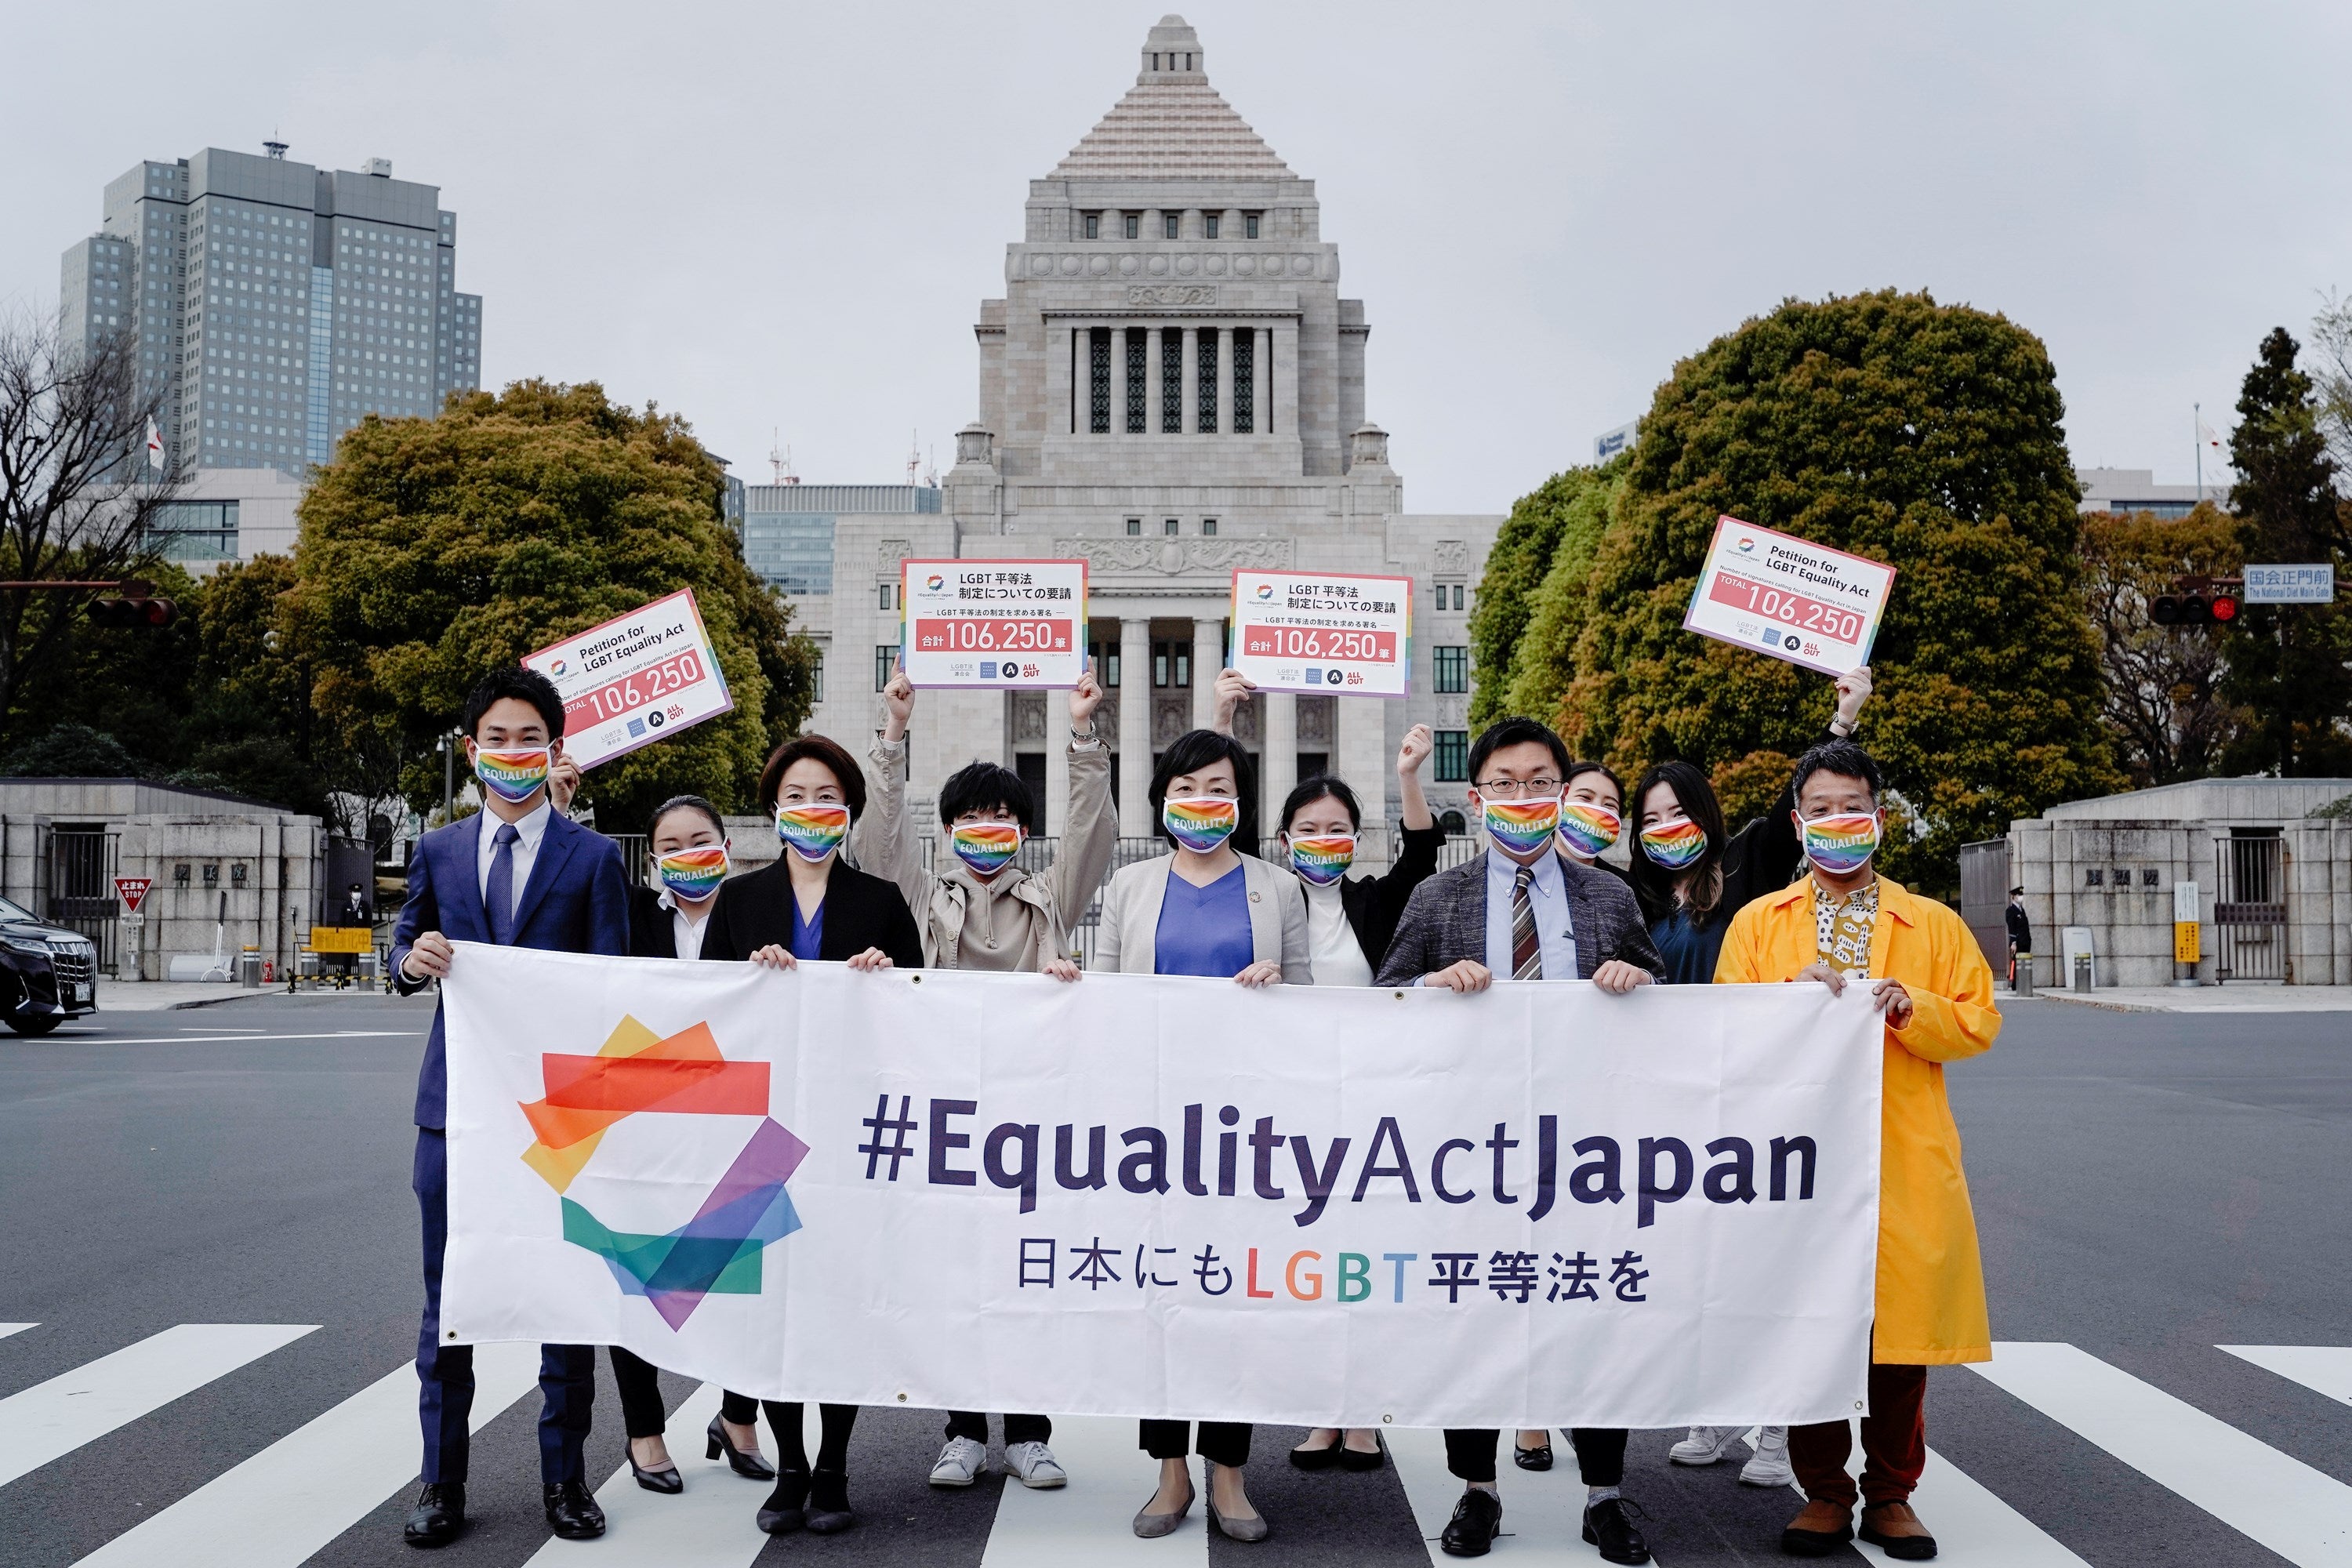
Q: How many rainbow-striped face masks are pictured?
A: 10